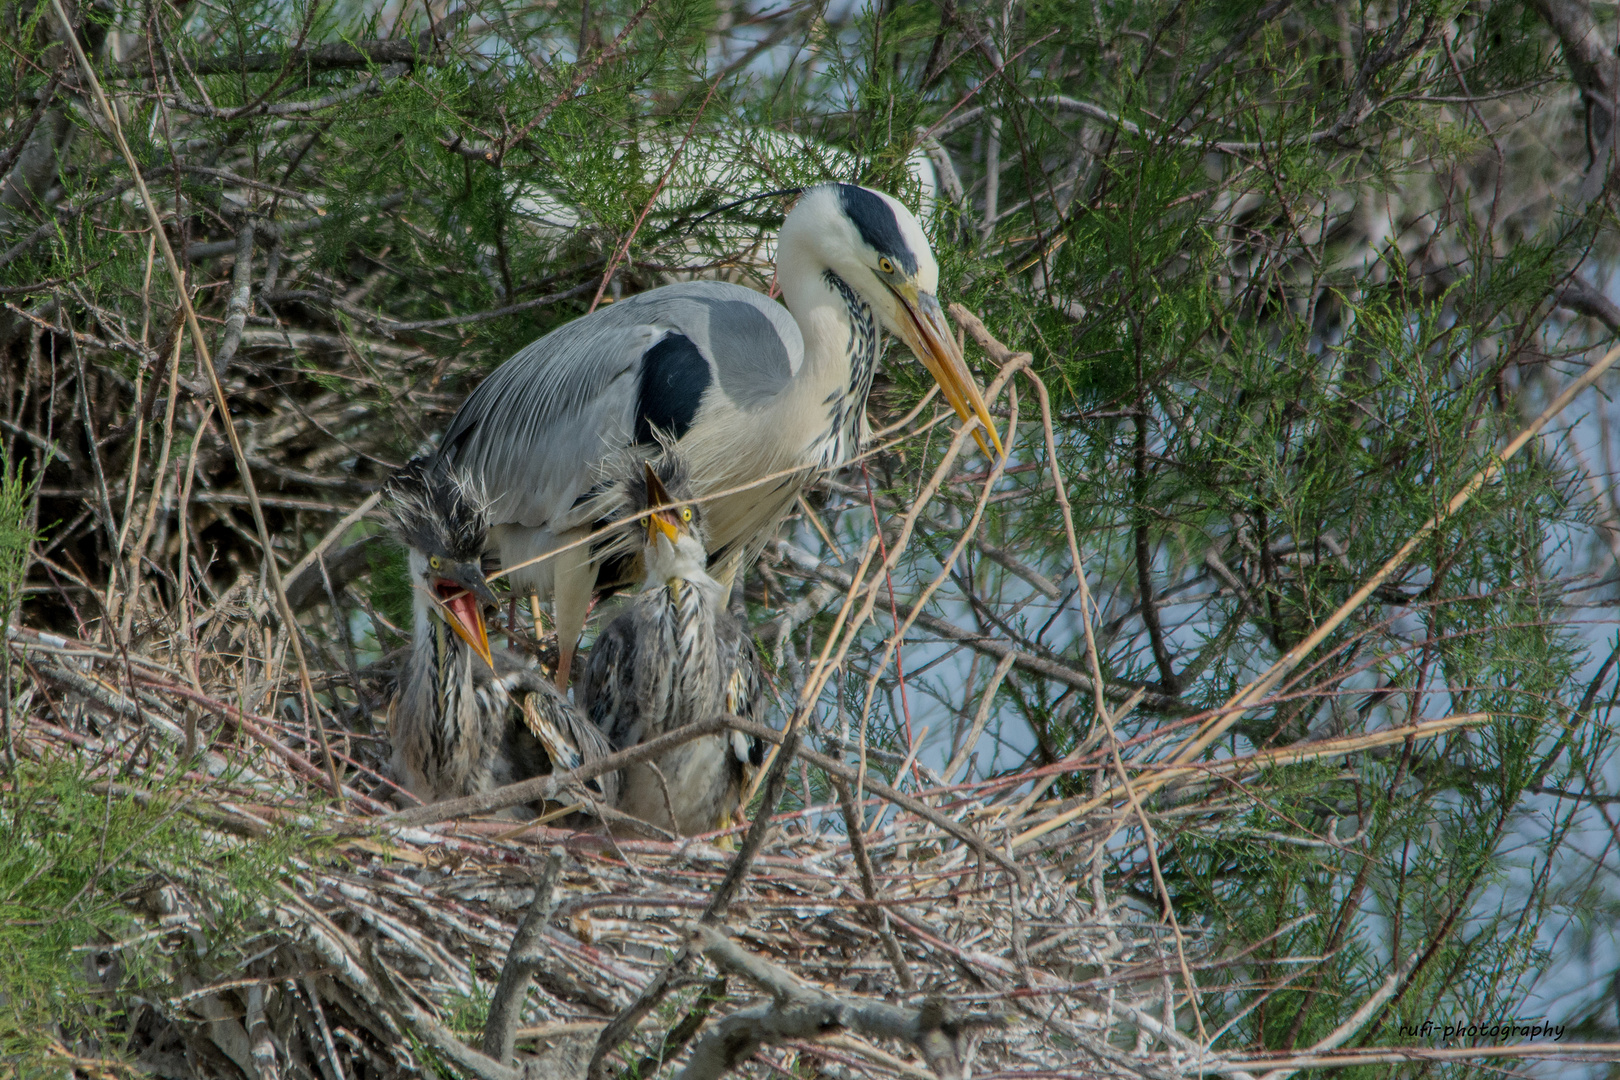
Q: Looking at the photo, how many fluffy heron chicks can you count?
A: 2